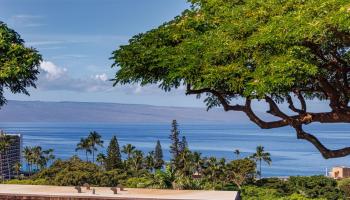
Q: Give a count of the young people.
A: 0